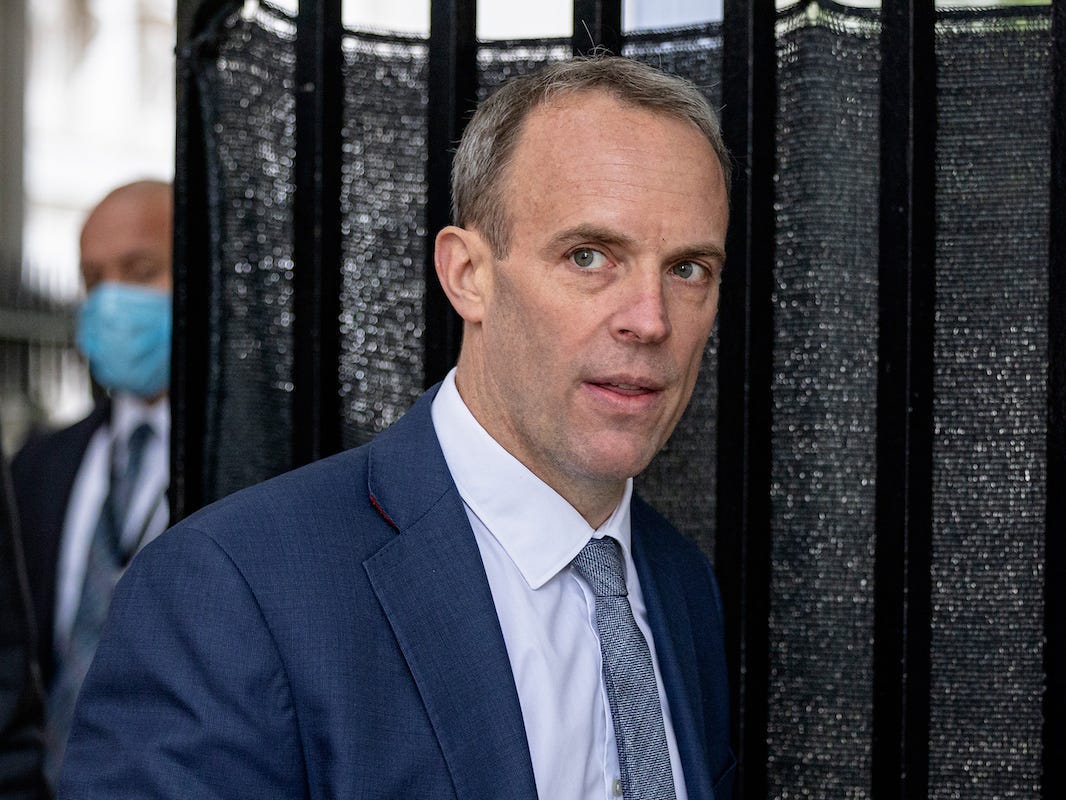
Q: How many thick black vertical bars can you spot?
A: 7